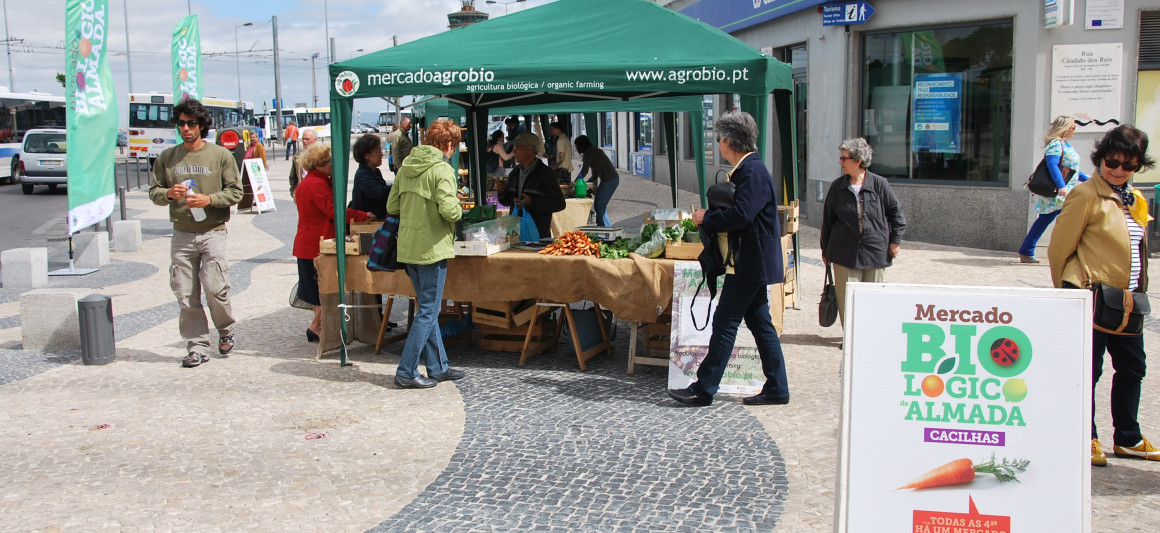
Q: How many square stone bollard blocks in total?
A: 4